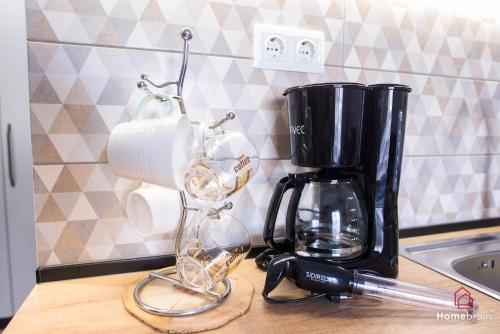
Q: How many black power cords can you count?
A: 1